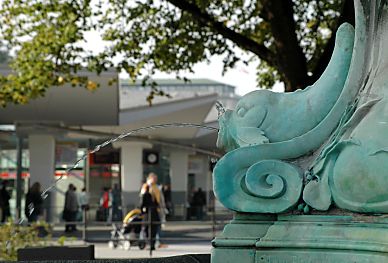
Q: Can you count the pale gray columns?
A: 3